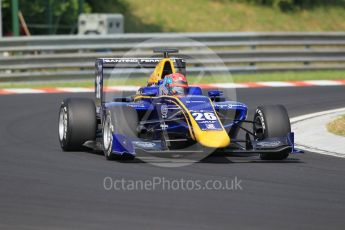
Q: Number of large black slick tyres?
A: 3